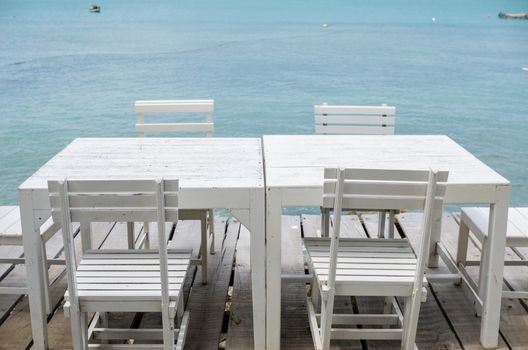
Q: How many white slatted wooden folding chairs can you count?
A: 4